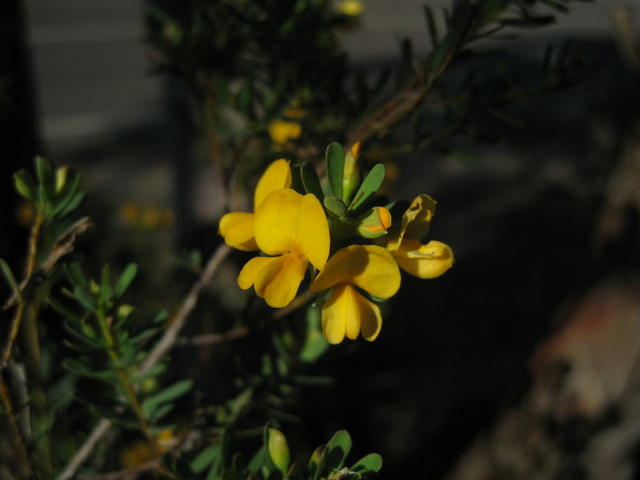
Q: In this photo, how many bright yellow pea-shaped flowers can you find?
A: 4